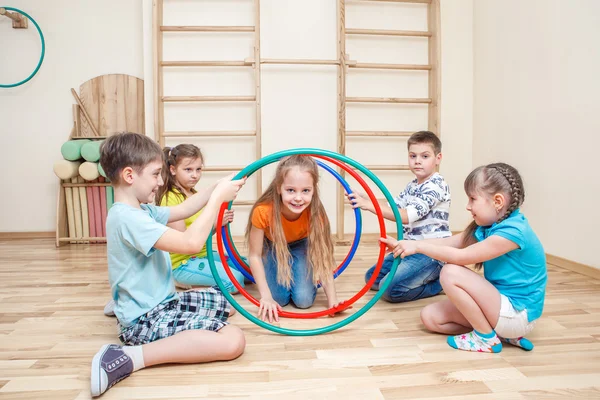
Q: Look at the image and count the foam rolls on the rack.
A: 5